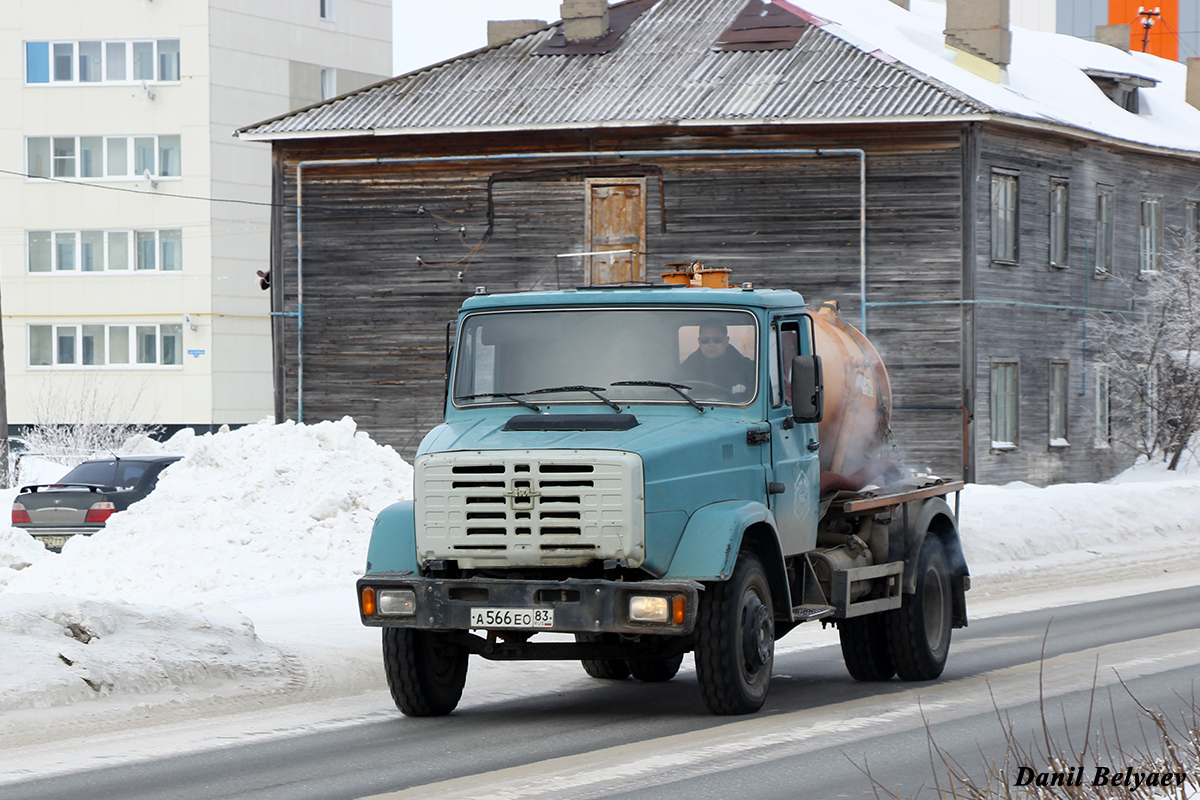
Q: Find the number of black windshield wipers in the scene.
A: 3